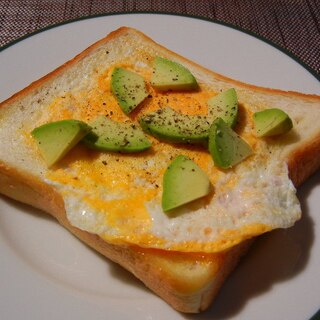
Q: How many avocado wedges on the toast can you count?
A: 9